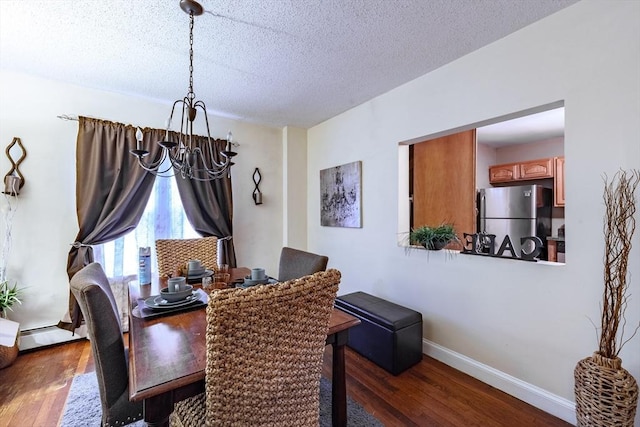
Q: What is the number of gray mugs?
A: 3